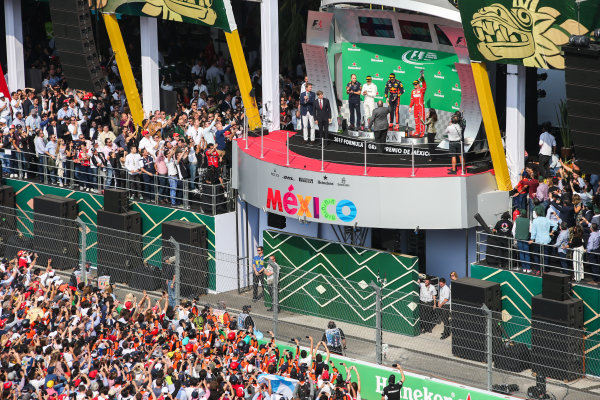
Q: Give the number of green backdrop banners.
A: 1